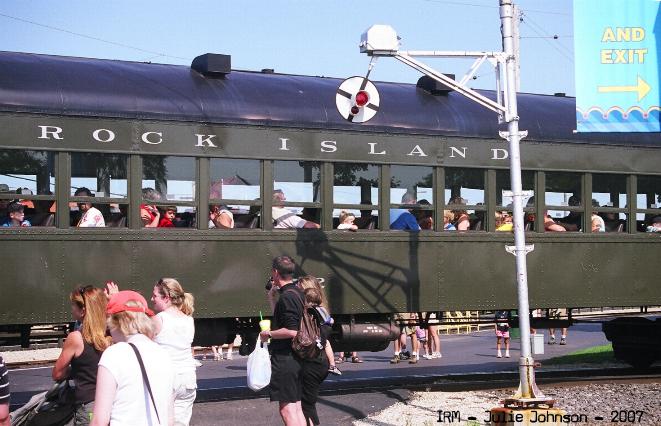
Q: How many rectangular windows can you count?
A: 12